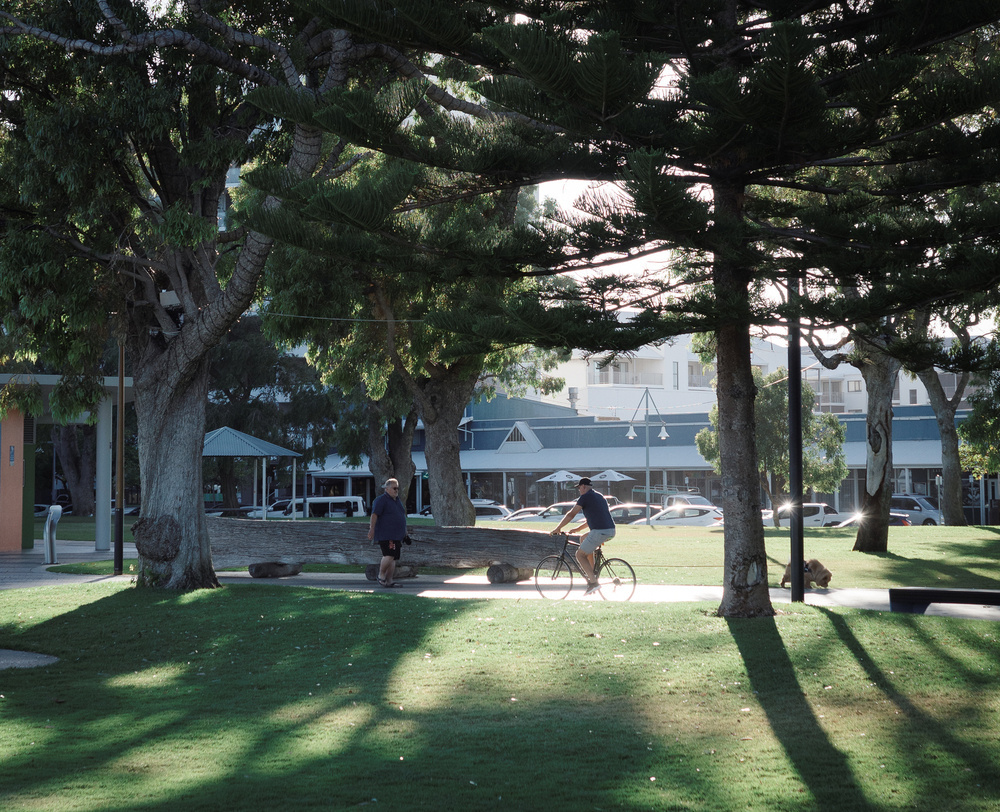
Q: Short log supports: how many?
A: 3